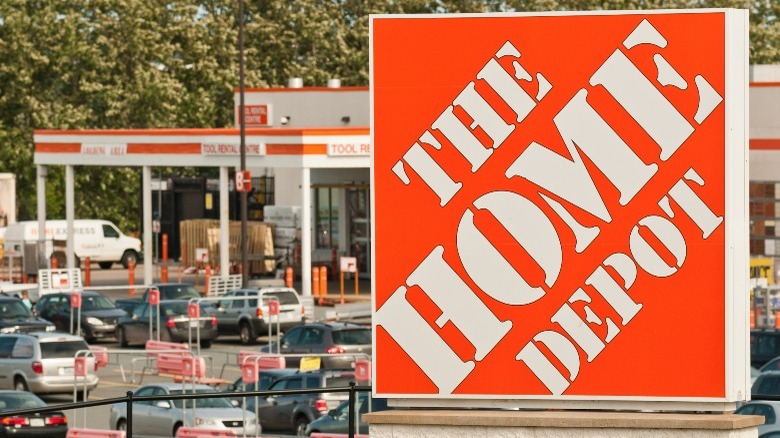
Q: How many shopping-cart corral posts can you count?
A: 8